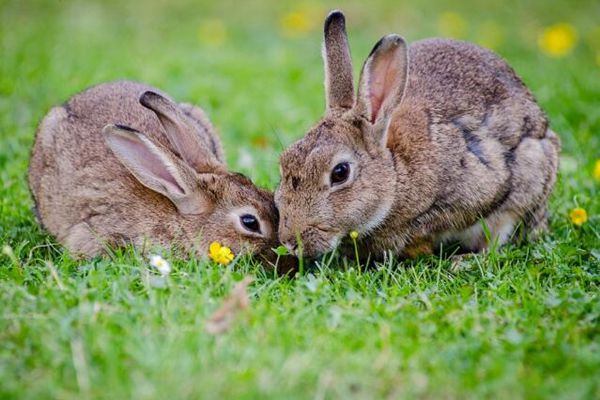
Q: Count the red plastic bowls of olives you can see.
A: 0